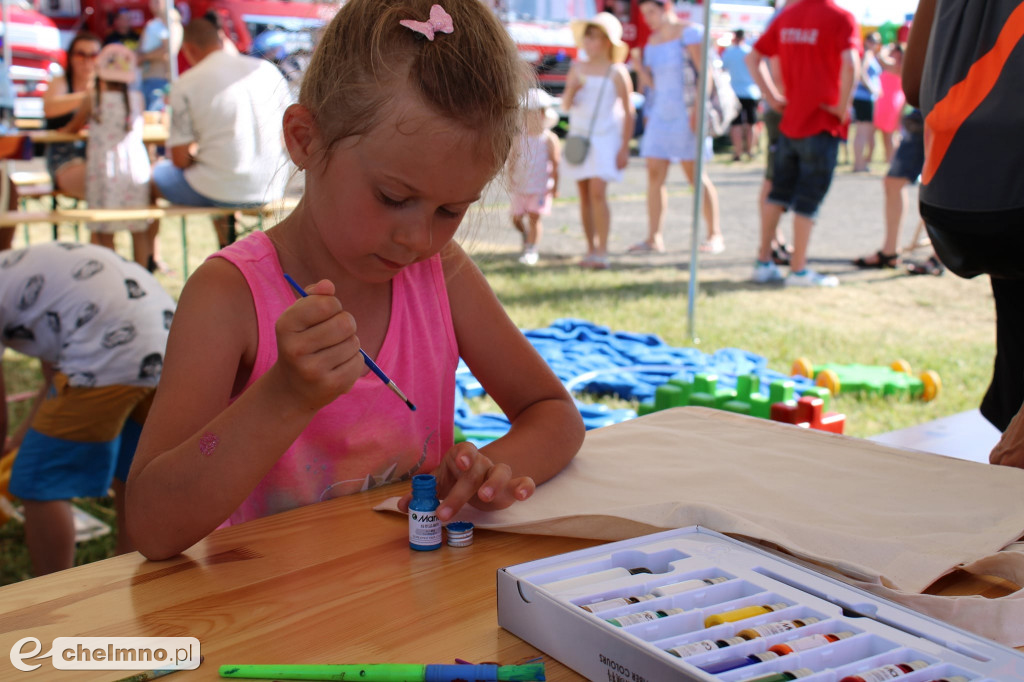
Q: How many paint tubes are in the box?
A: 12